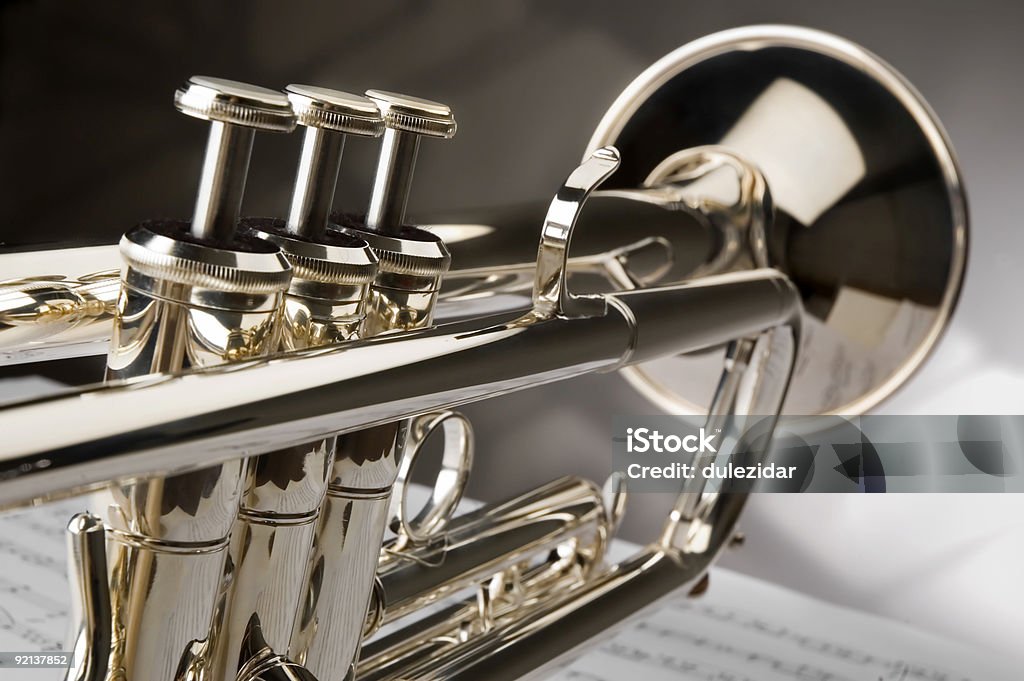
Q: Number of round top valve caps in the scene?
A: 3